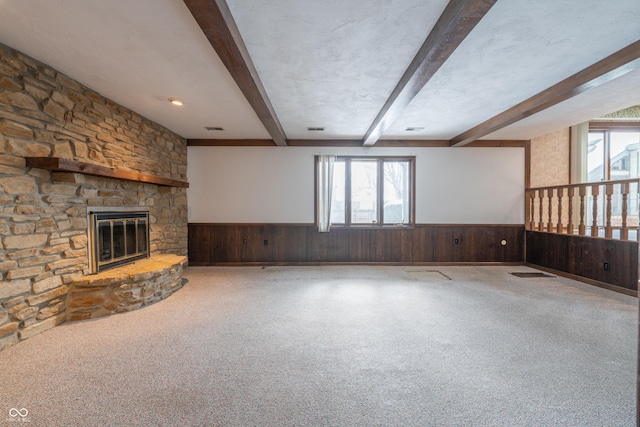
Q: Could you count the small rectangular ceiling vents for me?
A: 3